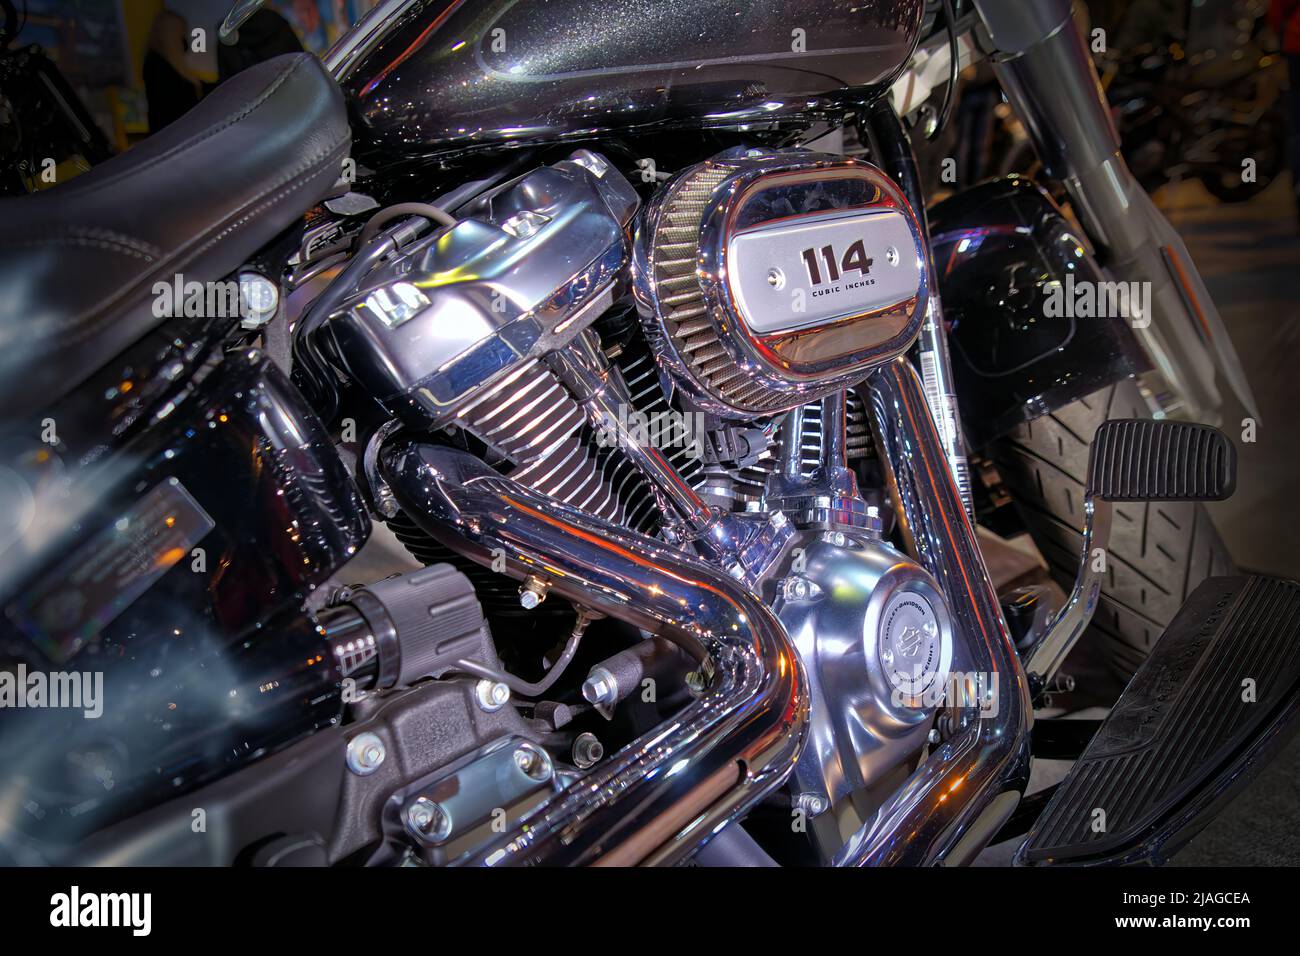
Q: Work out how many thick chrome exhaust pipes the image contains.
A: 2